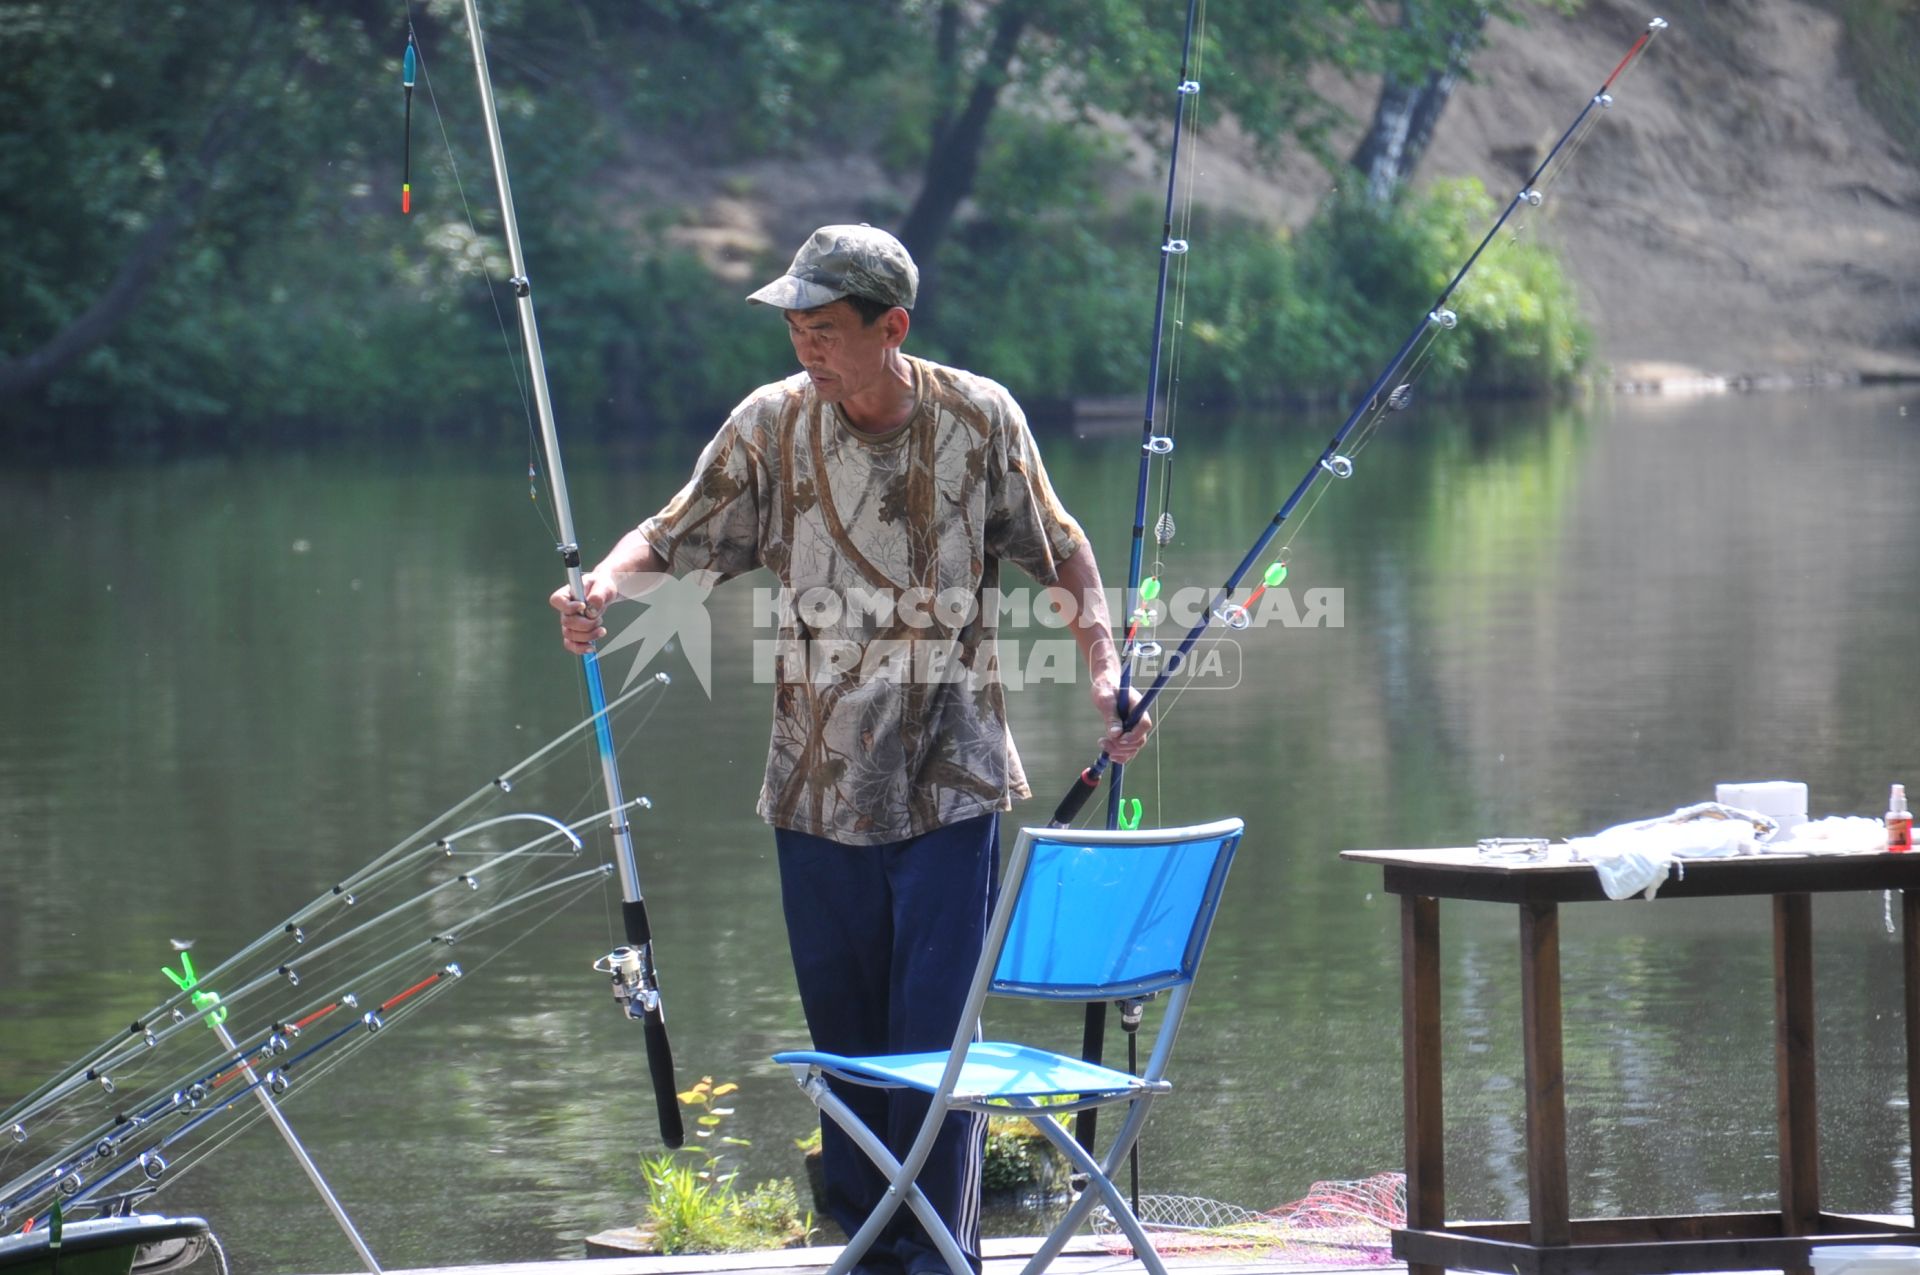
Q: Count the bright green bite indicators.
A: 2